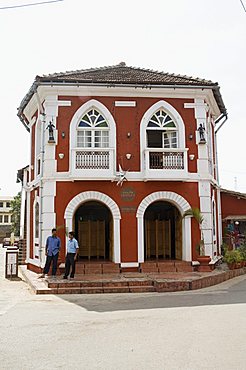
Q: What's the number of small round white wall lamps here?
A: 3